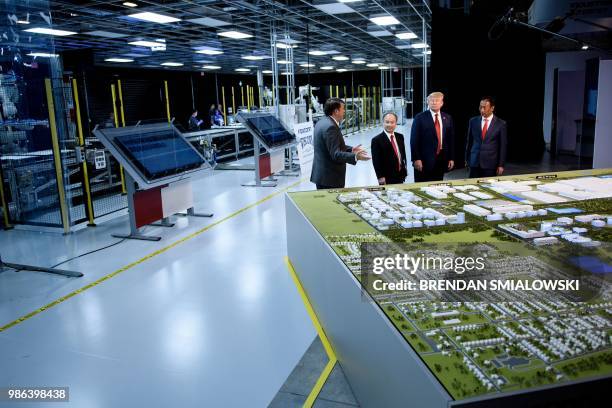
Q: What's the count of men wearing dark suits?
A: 4